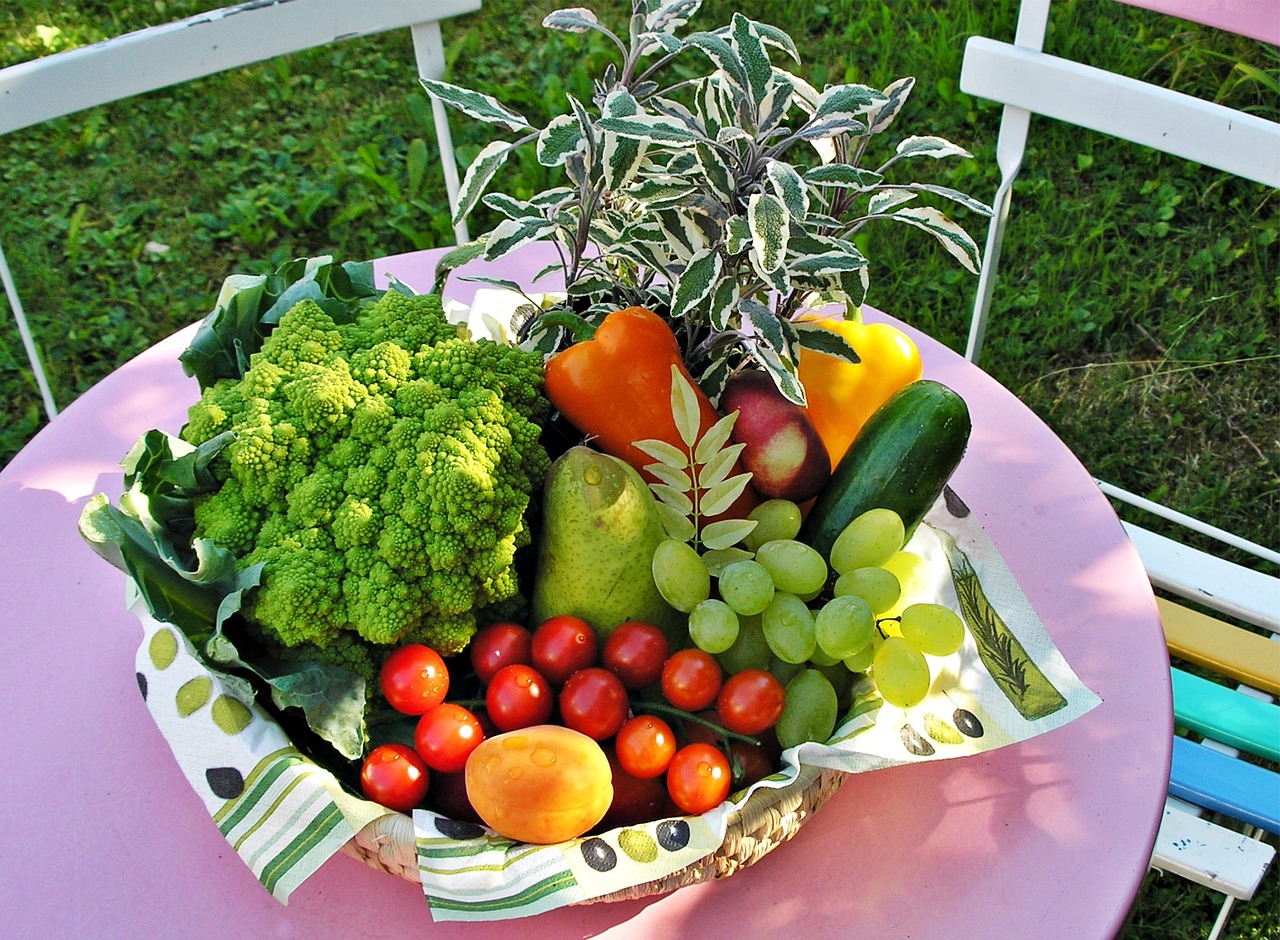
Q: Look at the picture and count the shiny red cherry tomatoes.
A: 12